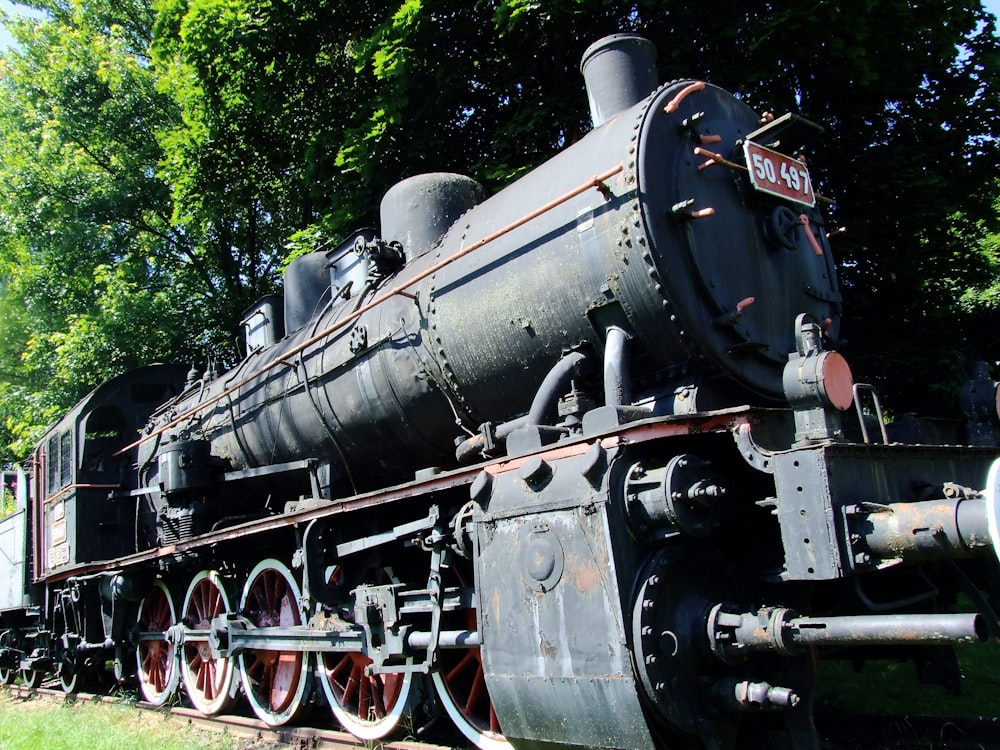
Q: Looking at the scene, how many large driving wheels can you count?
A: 5